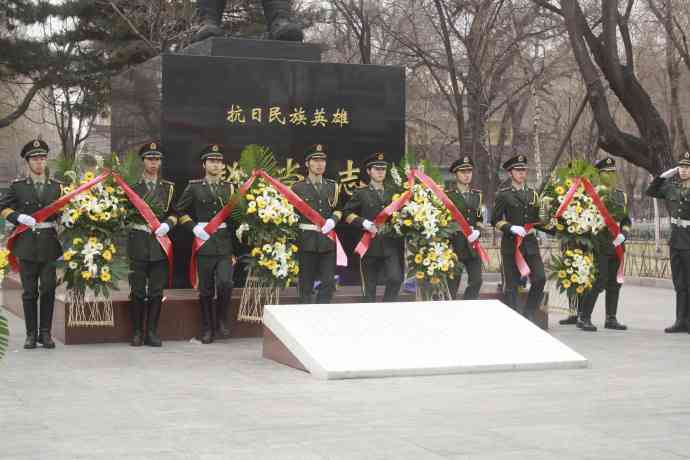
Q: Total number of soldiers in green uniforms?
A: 9